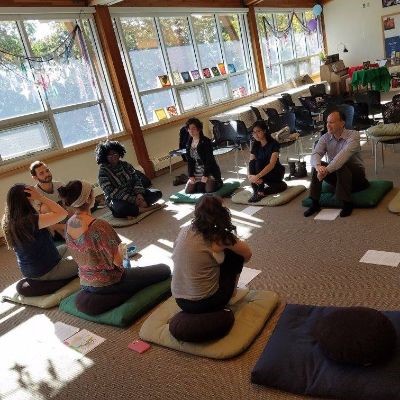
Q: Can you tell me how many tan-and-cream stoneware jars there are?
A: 0